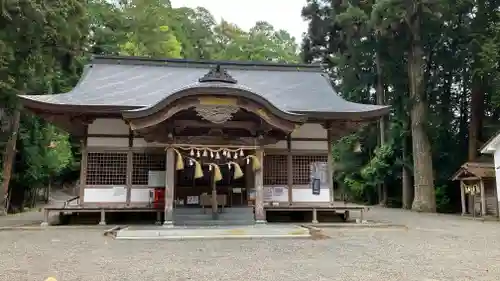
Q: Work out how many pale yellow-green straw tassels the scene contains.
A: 5